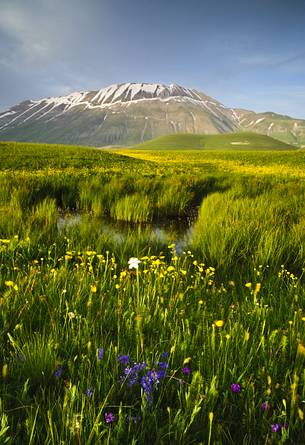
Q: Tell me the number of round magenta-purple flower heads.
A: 5